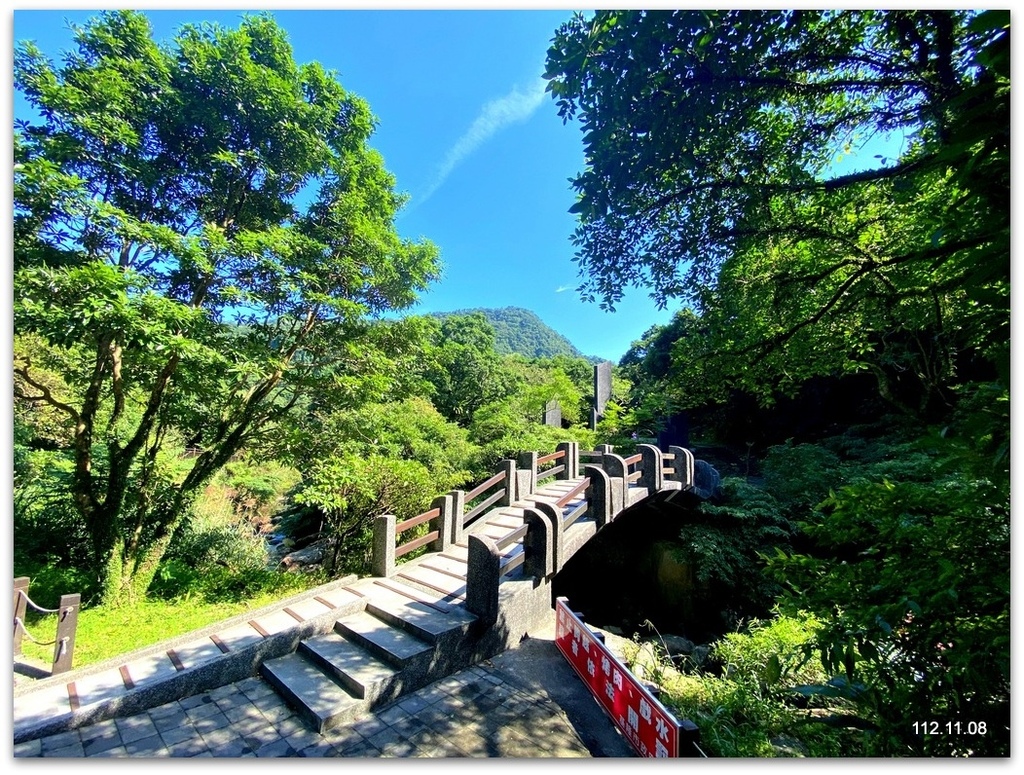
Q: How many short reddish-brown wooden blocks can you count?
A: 8